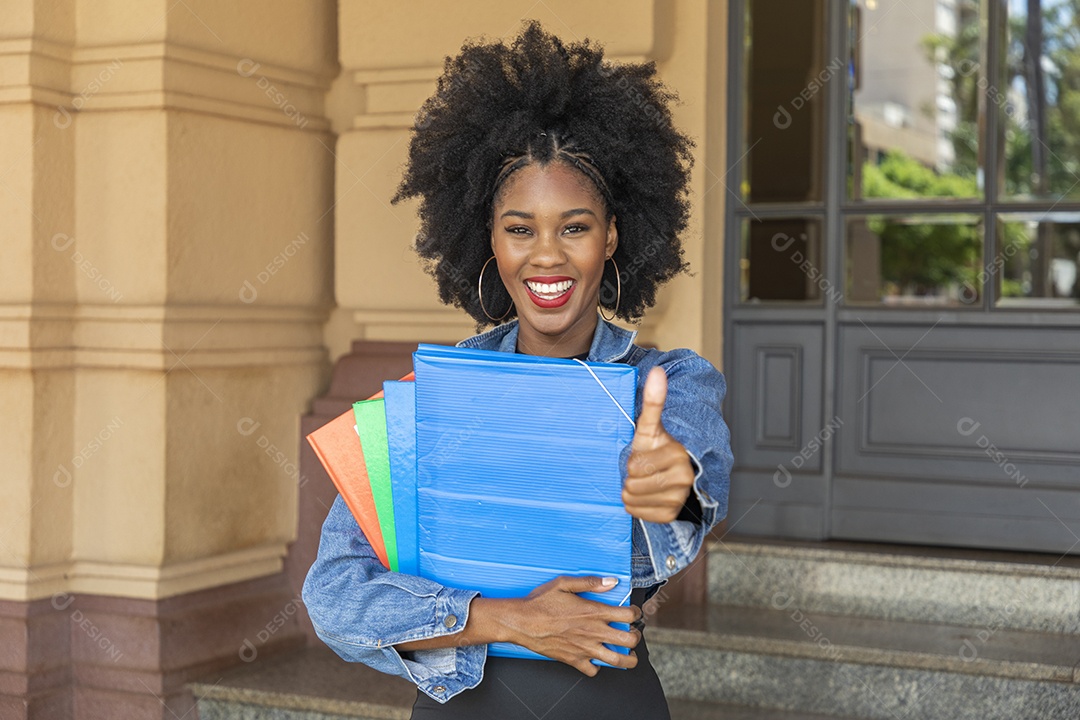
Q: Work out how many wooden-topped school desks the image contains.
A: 0